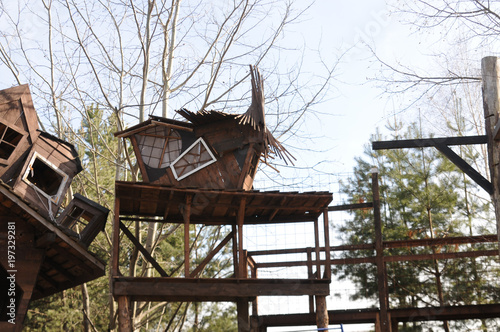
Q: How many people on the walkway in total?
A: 0